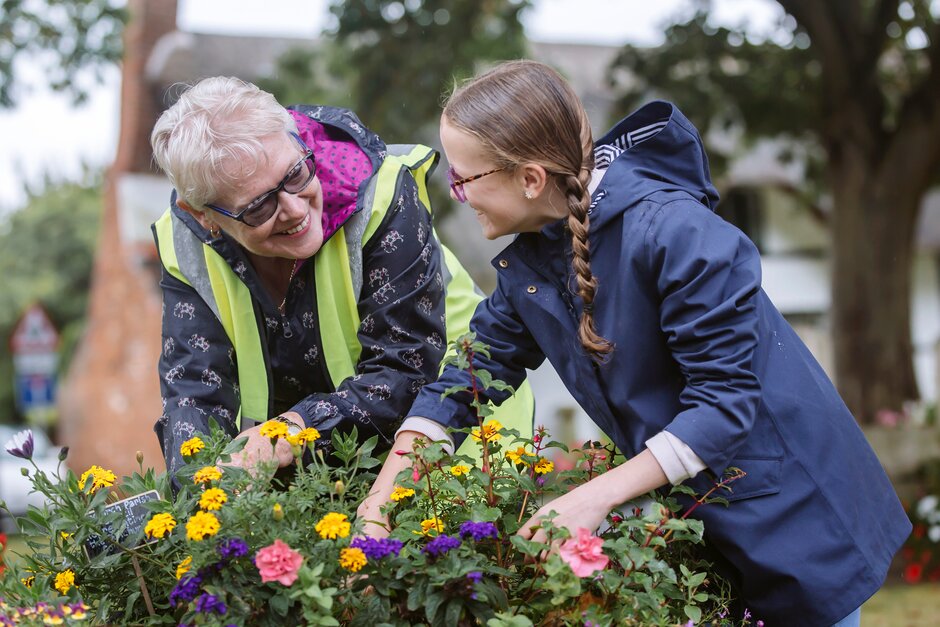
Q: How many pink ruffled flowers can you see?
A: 2